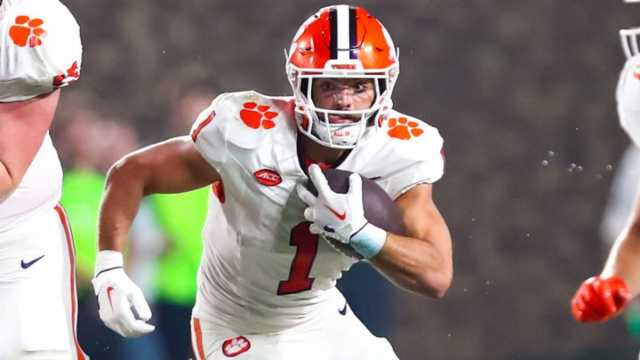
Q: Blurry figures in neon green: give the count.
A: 2